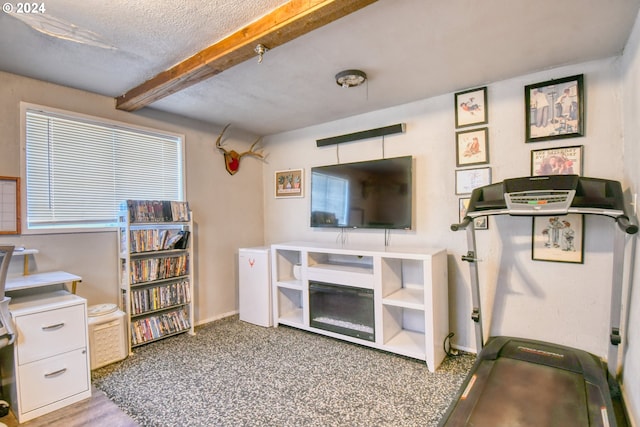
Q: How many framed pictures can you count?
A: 8